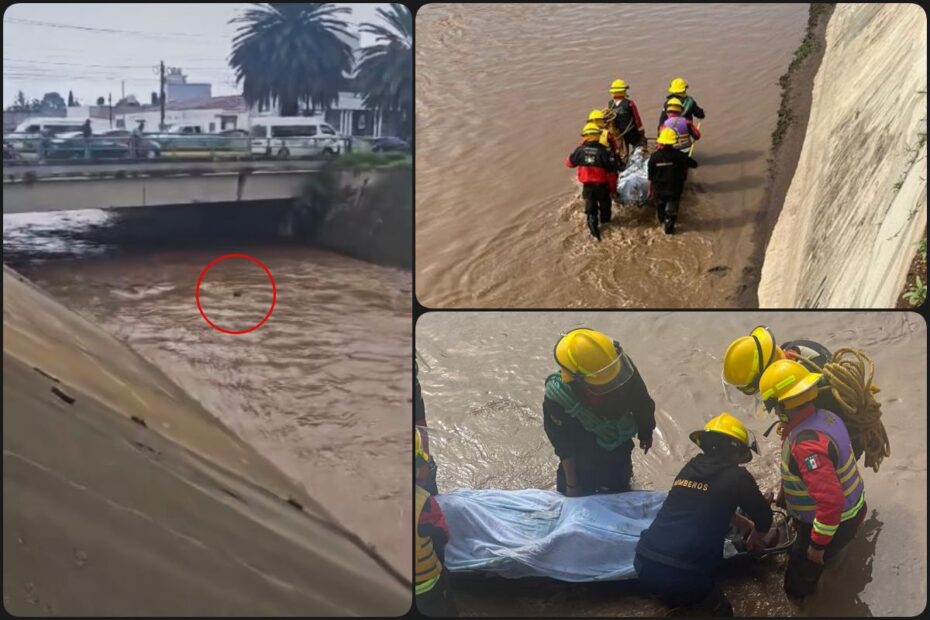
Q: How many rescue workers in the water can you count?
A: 6